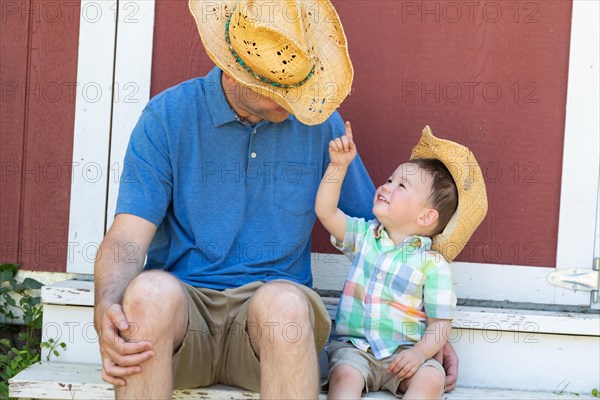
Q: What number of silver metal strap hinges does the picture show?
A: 1